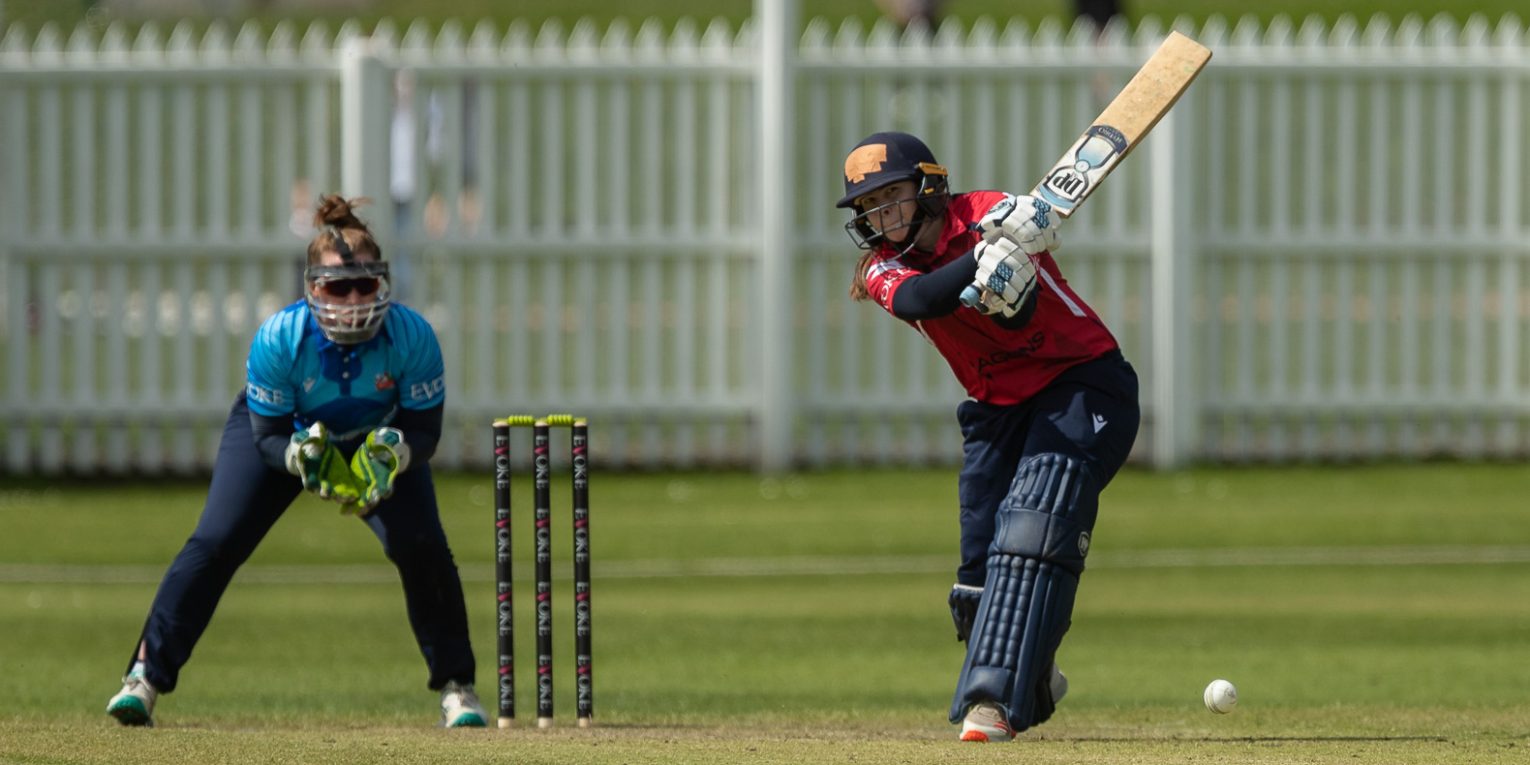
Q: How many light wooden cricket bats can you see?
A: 1